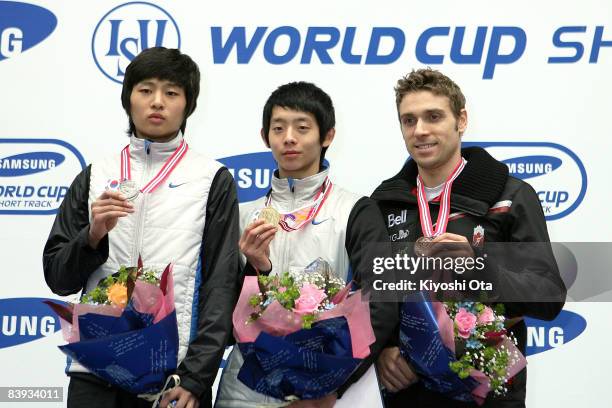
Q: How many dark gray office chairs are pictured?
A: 0